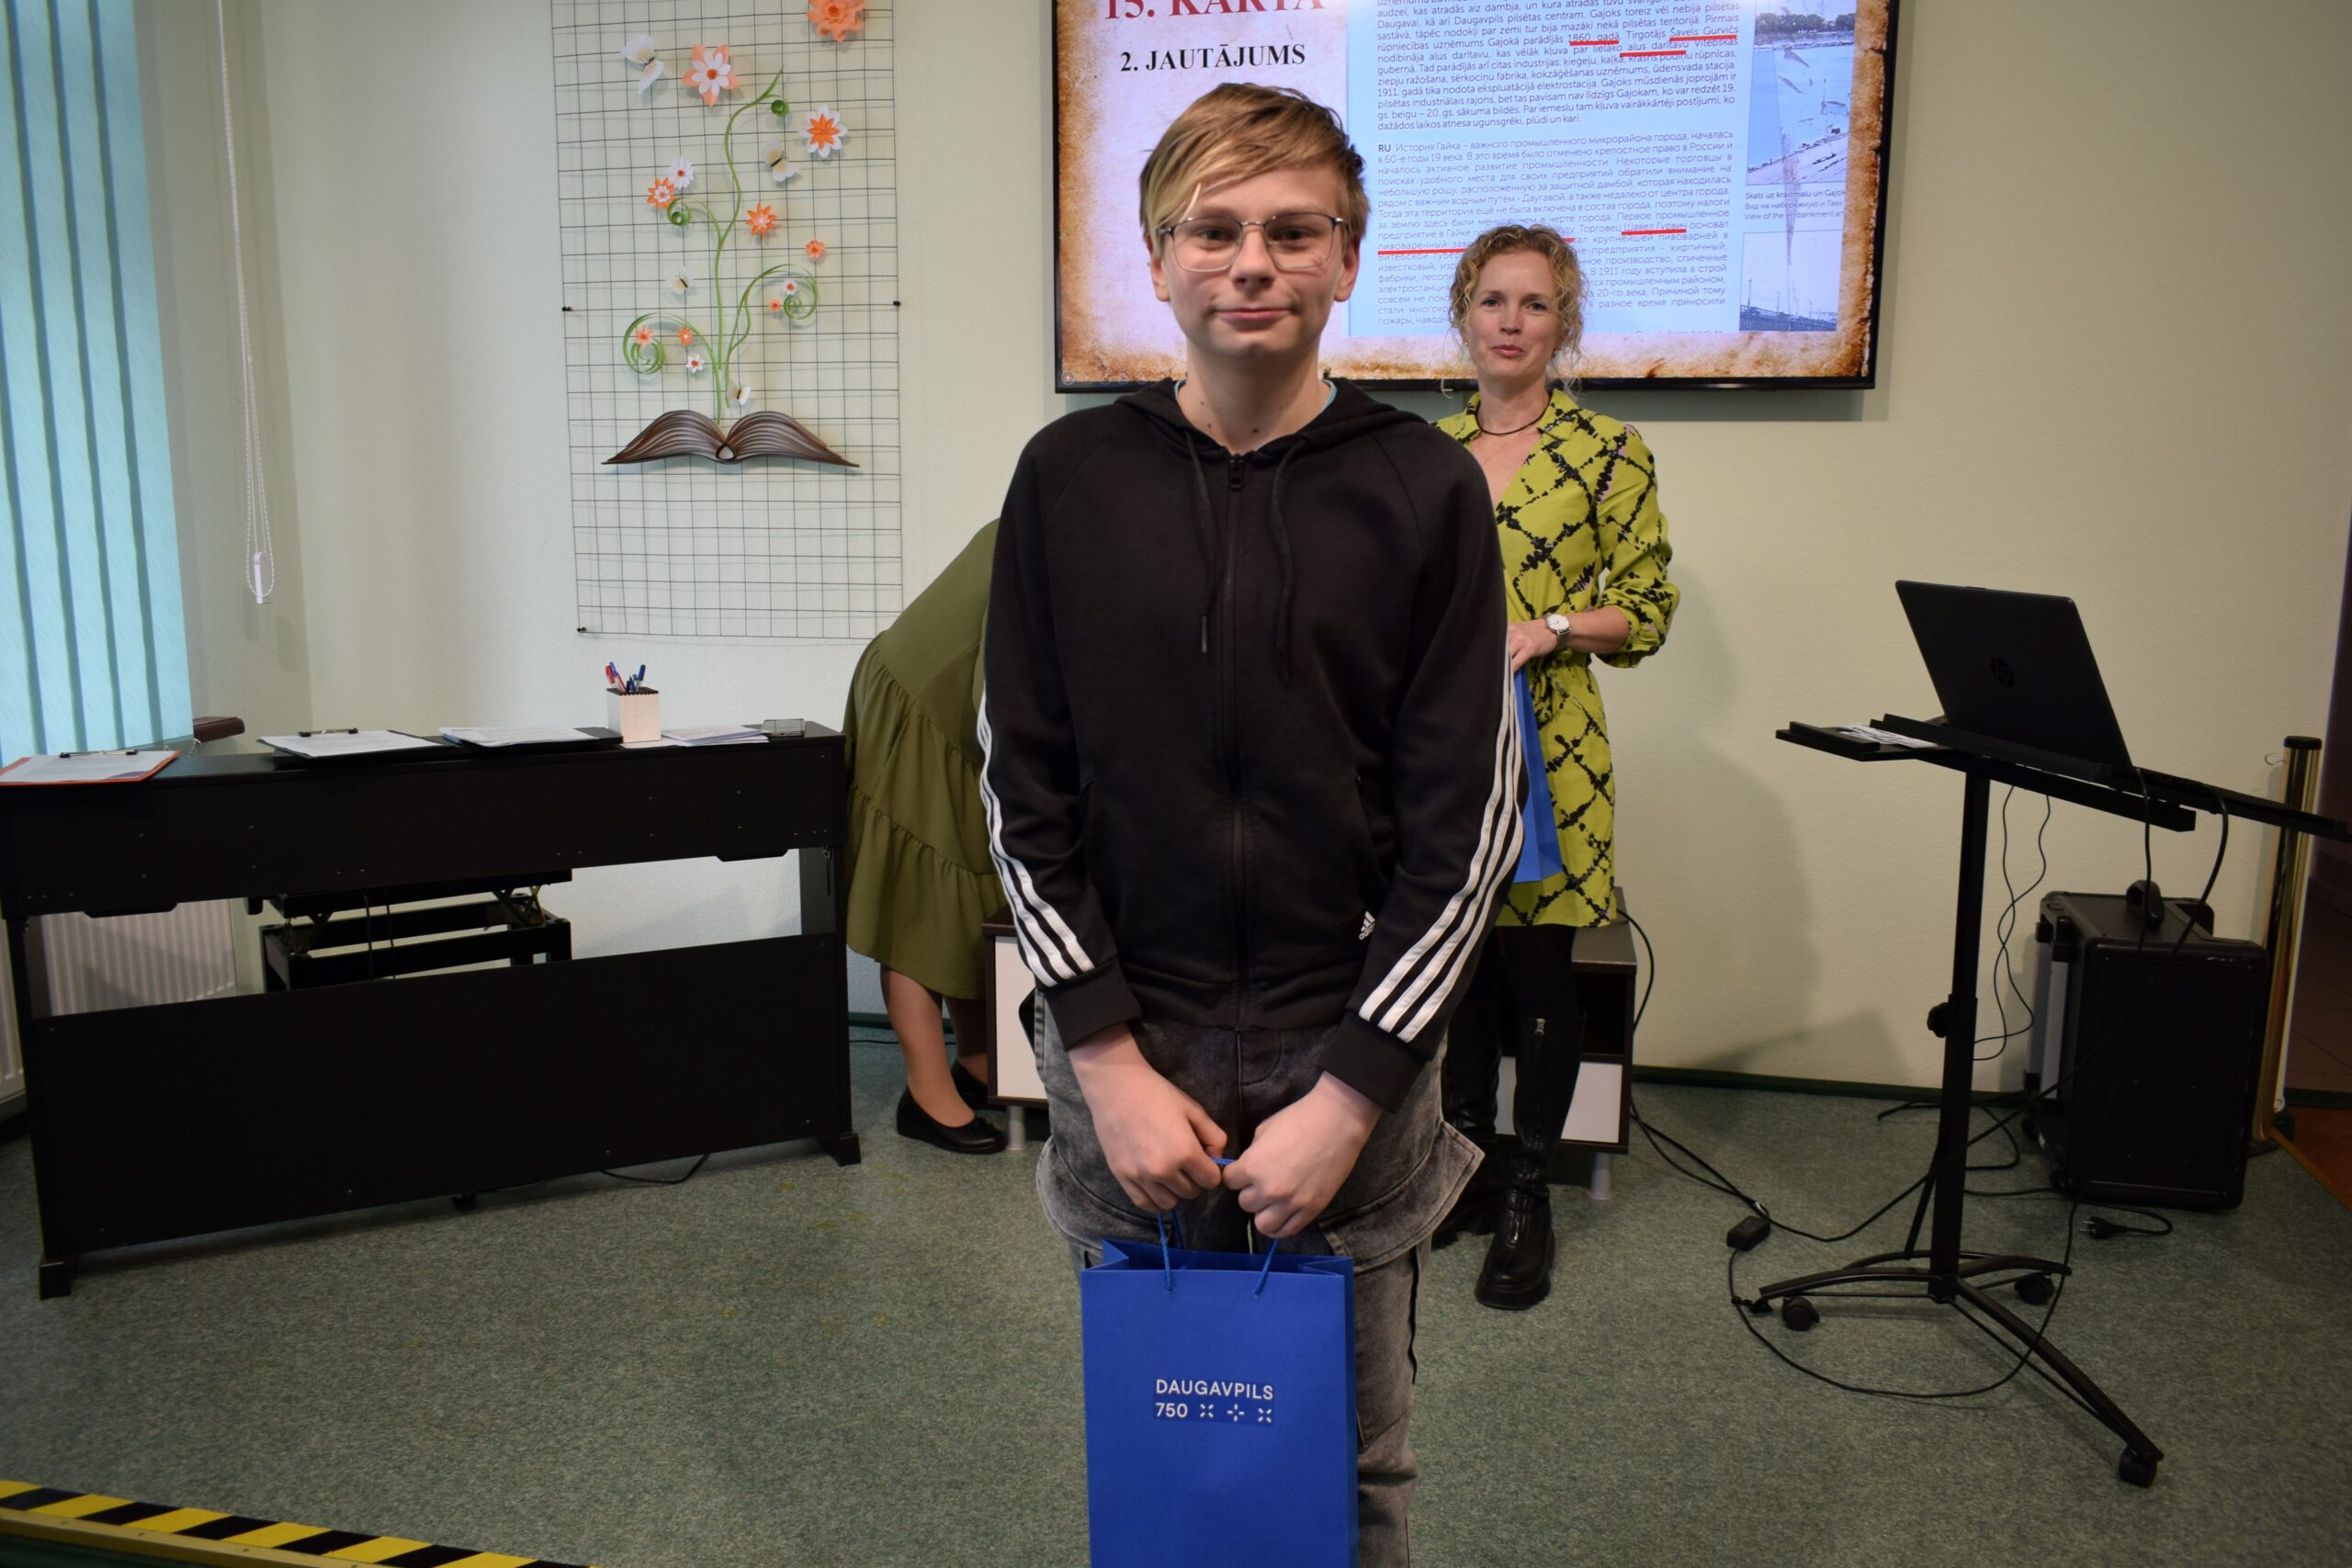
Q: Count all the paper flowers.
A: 12